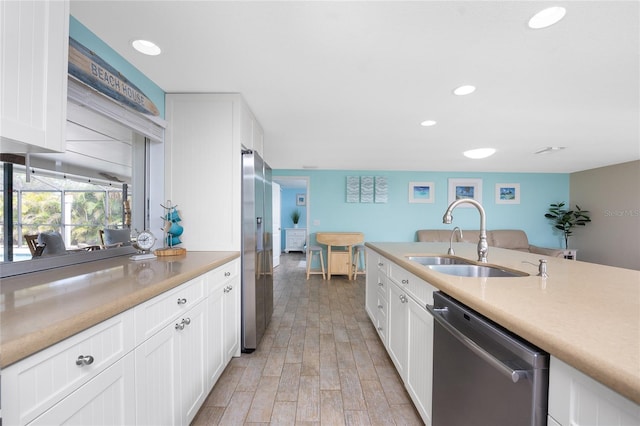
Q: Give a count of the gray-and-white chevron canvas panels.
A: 3